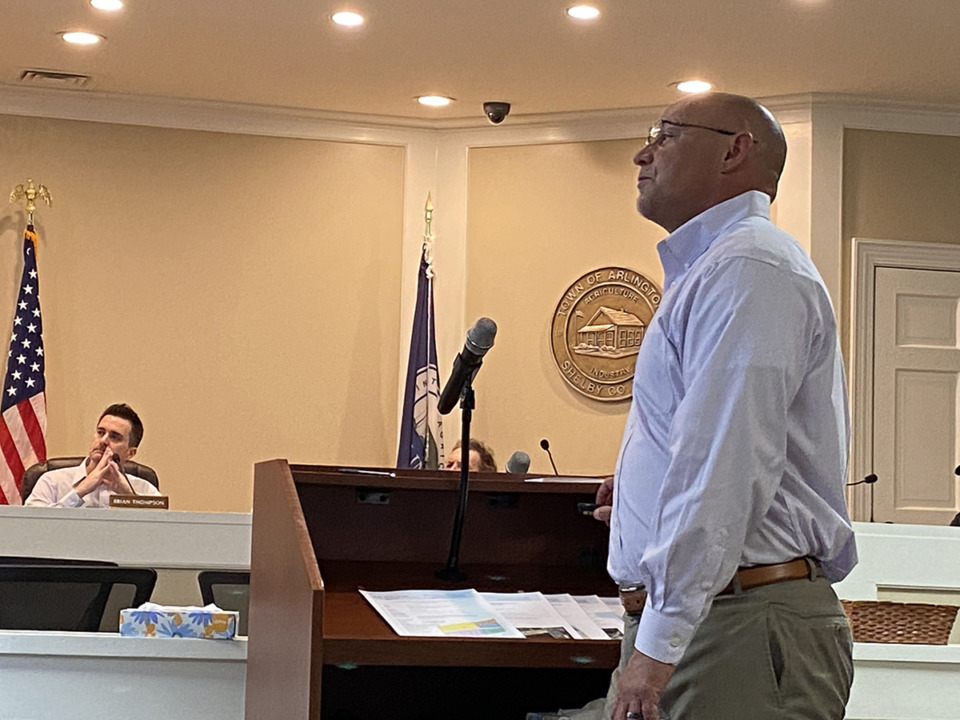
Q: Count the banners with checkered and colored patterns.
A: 2